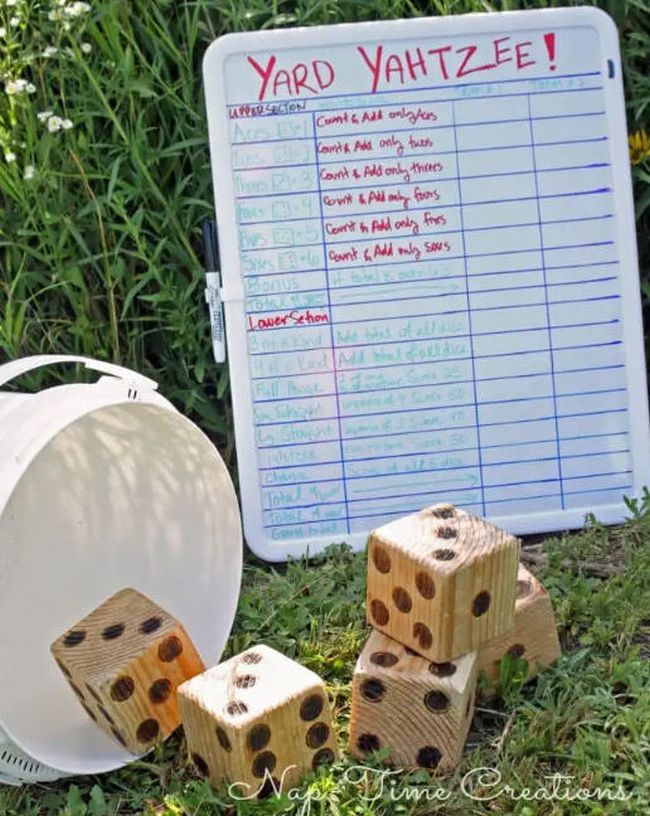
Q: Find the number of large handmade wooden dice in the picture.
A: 5